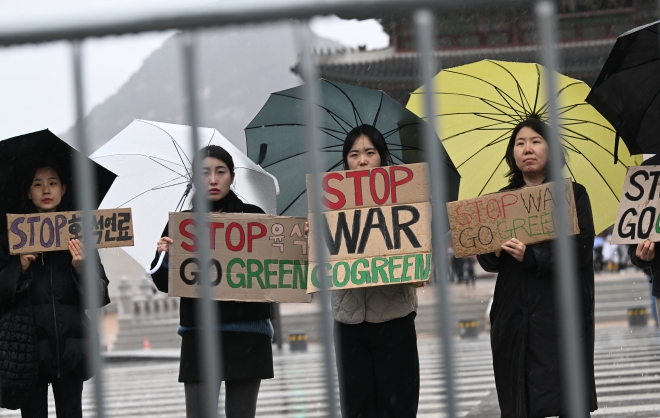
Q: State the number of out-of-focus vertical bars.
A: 5